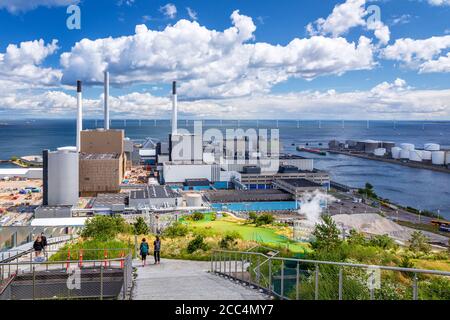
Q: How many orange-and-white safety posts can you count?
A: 4